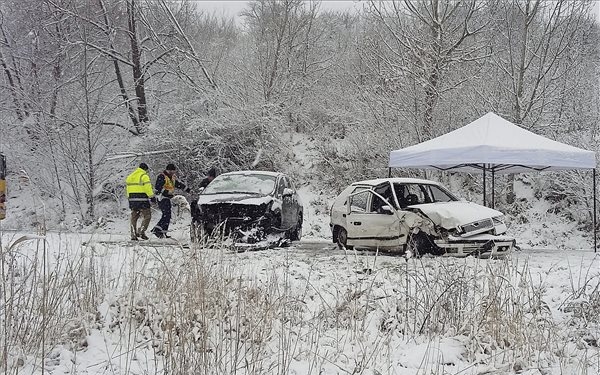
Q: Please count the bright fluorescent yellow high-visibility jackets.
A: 1